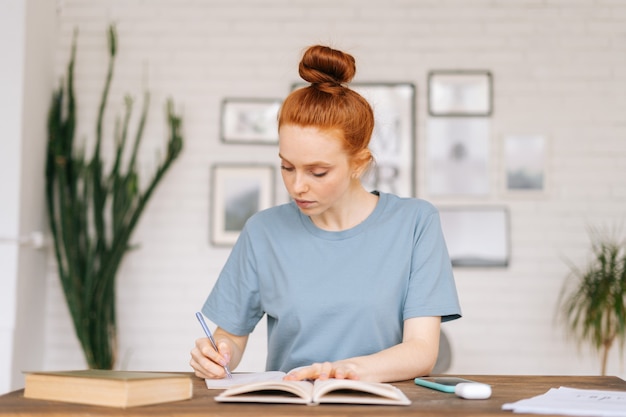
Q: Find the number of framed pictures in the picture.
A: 7